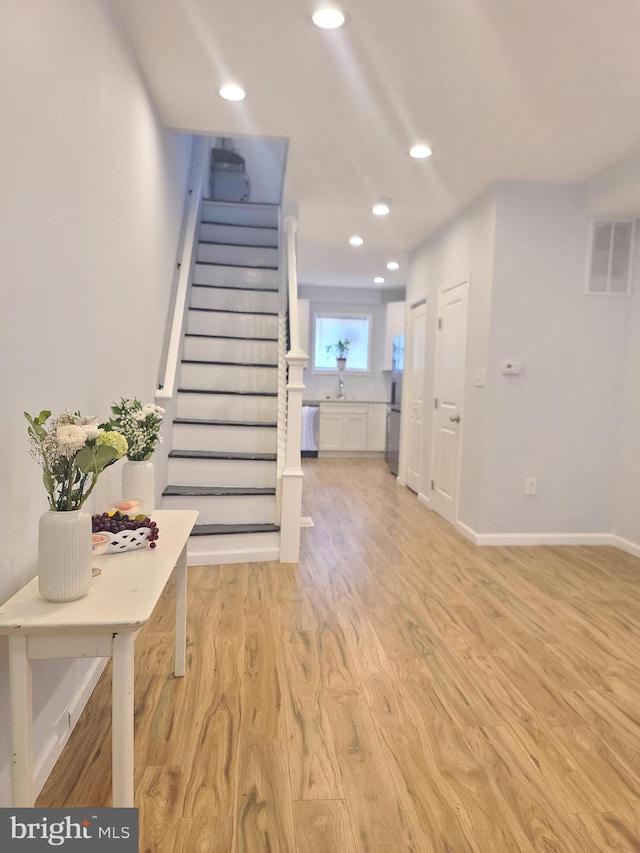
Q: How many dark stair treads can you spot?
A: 13